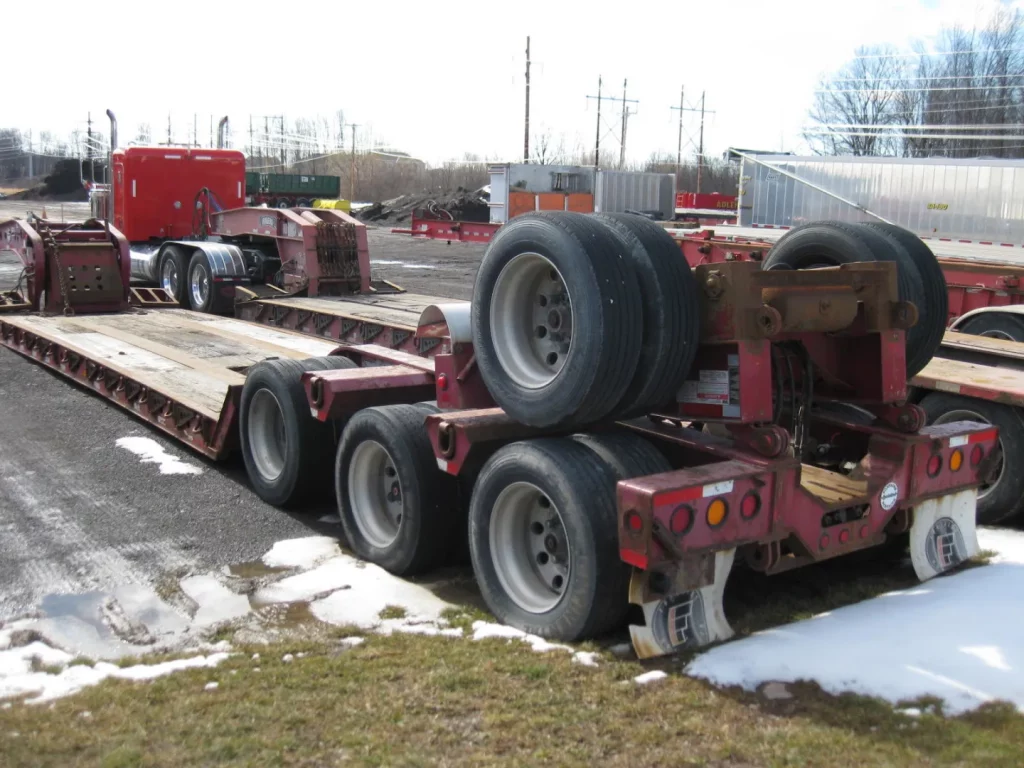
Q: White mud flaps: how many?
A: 2